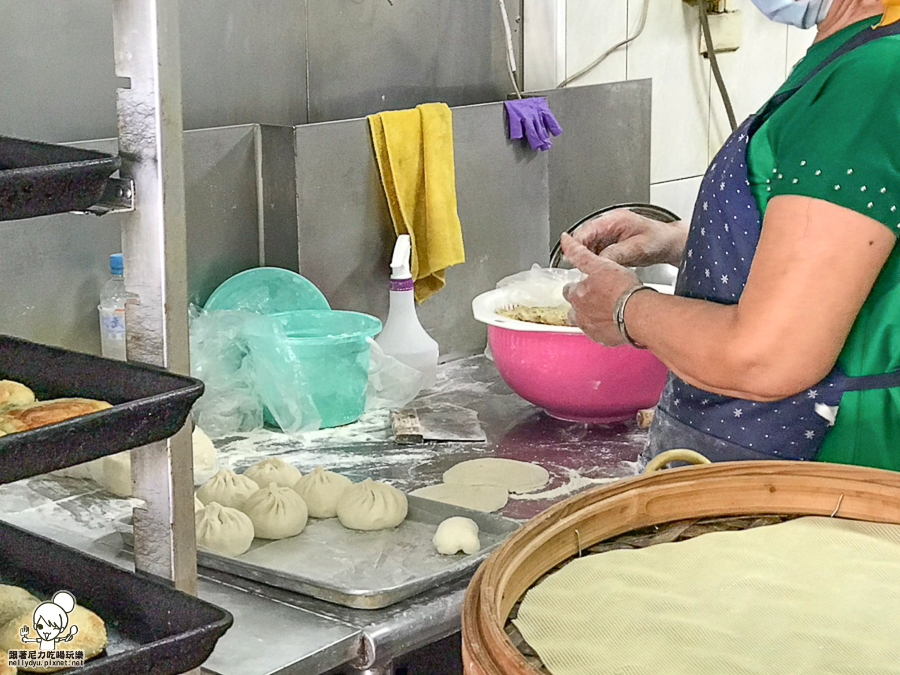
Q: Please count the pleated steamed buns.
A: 6